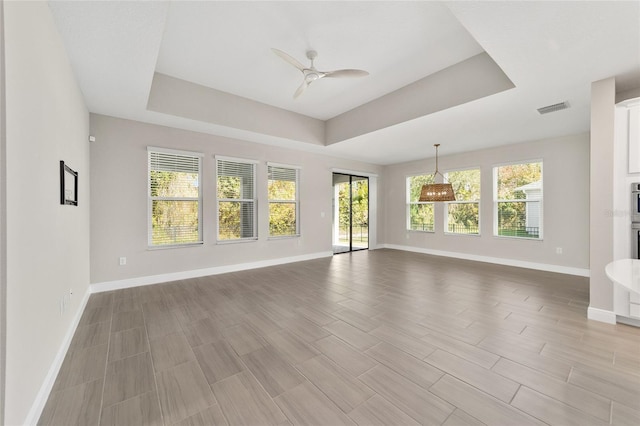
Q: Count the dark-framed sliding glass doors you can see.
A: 1